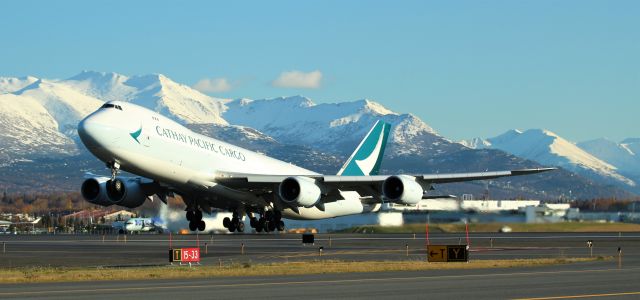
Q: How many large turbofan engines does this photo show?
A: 4